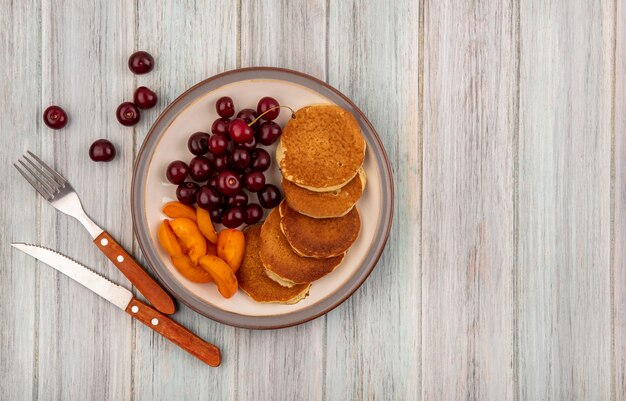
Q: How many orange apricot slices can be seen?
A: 7